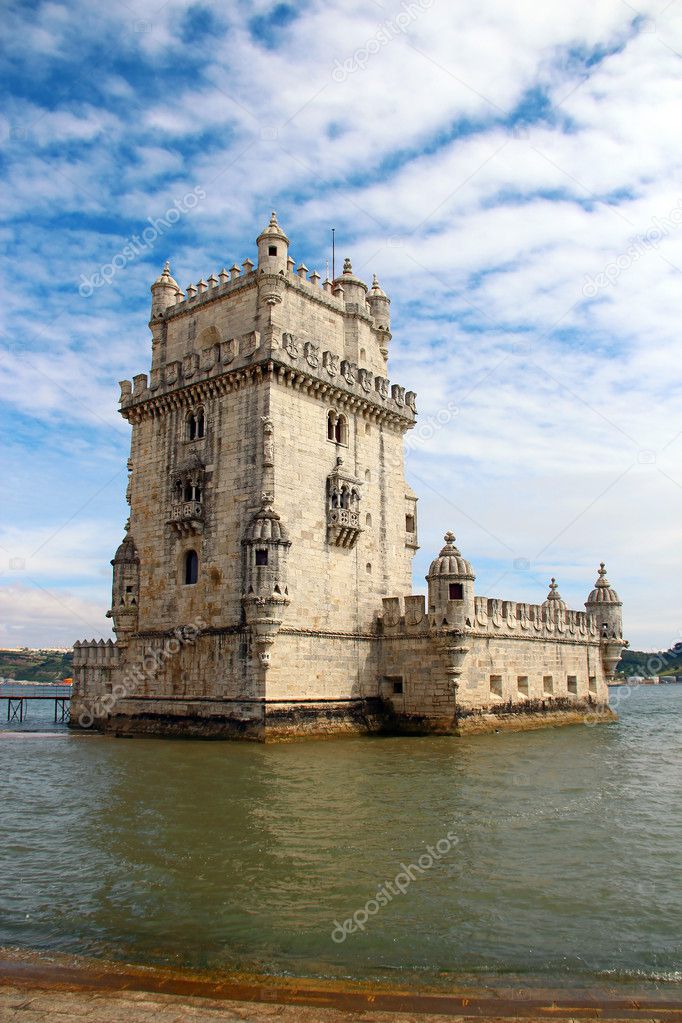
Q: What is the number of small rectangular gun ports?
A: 6